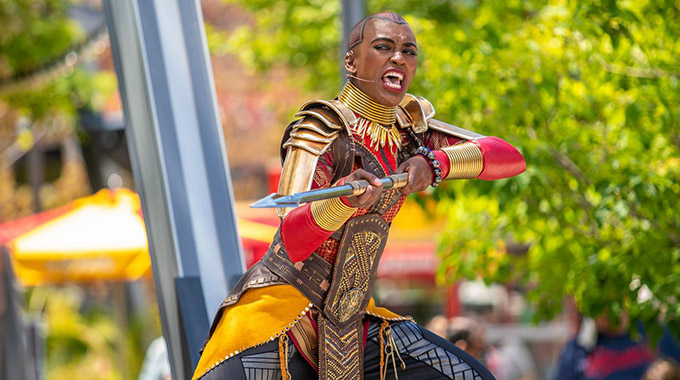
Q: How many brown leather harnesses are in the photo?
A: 1